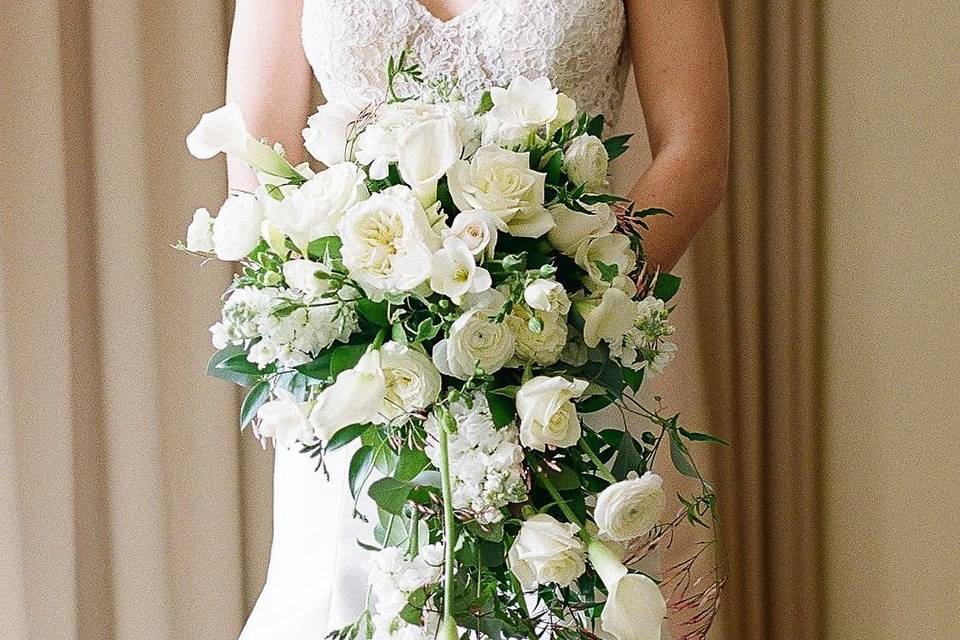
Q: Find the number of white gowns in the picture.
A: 1